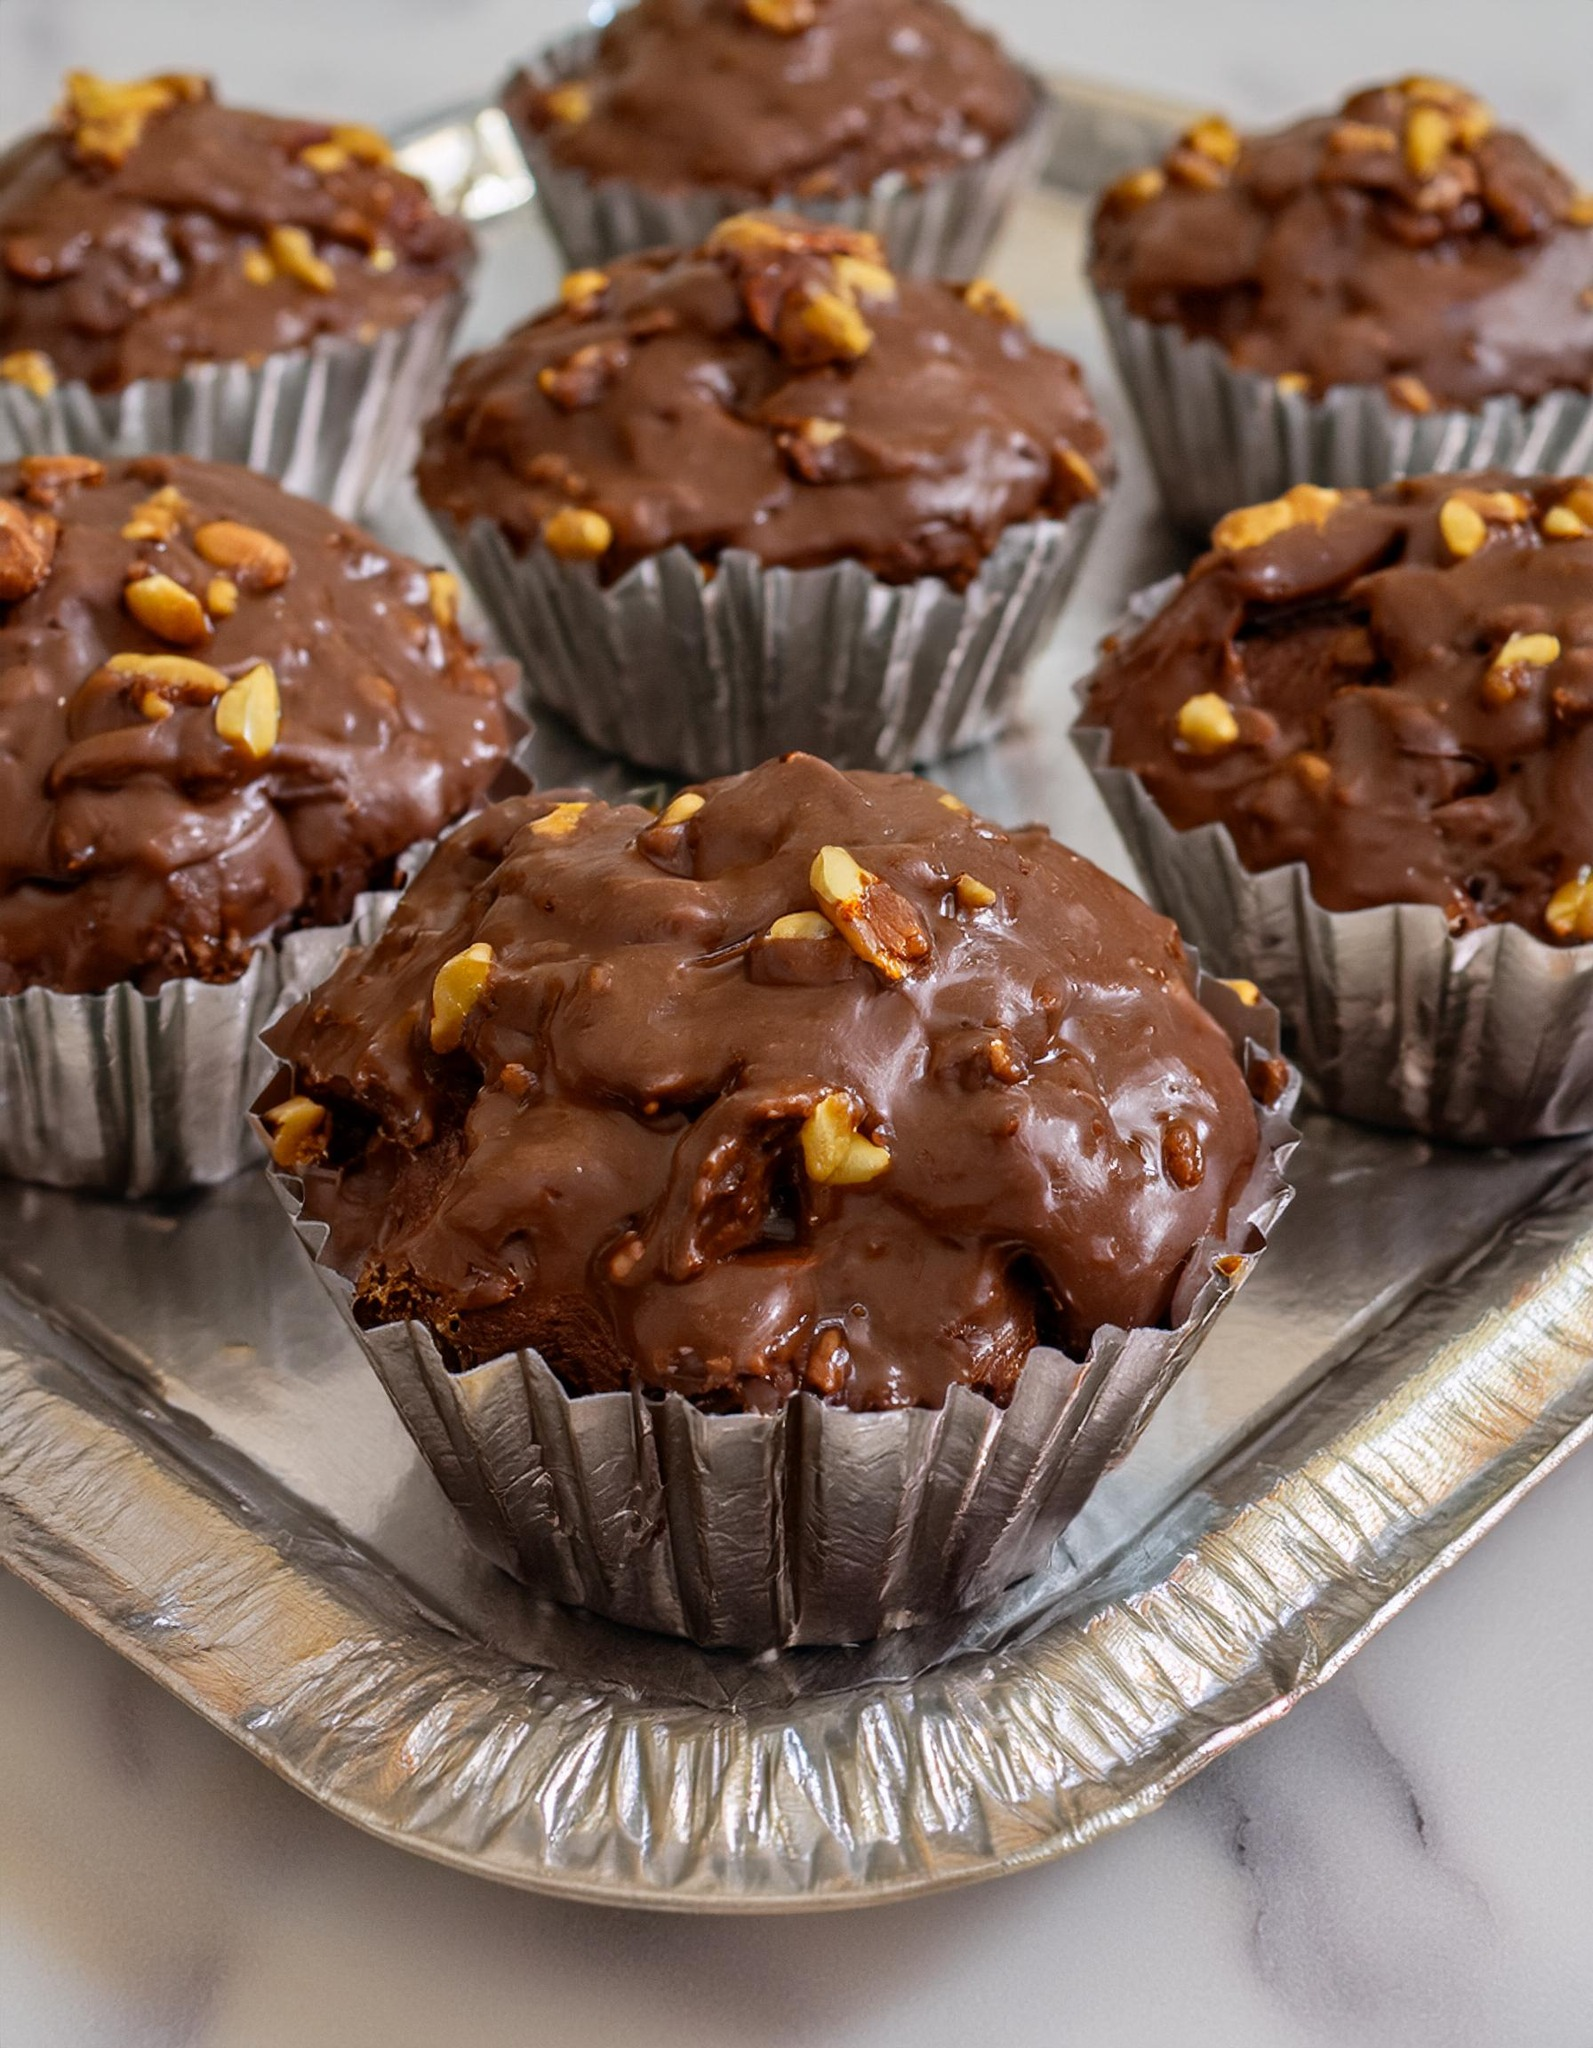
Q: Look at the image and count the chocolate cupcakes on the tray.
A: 7